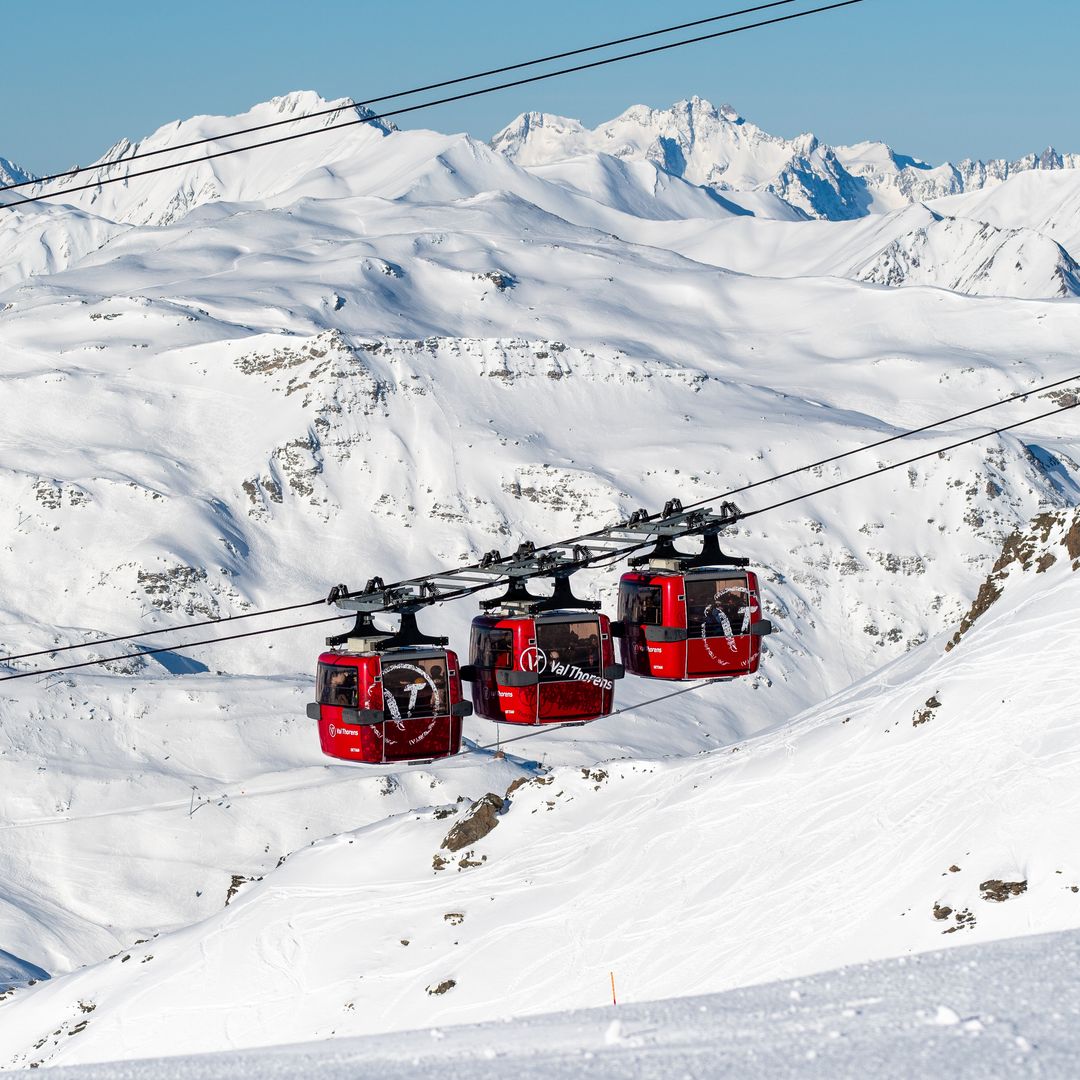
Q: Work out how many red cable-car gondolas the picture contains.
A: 3